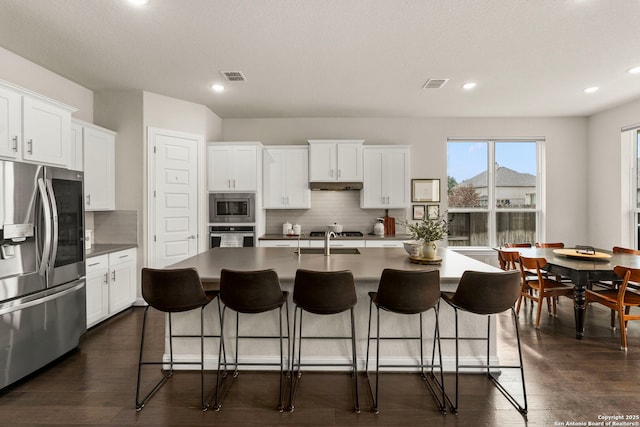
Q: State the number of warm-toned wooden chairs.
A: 6